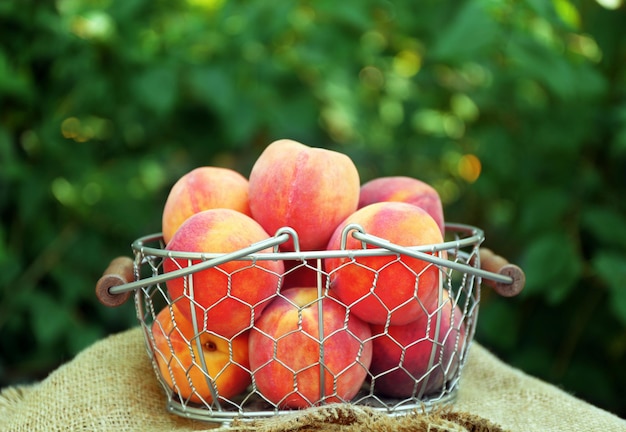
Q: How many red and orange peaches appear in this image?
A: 8